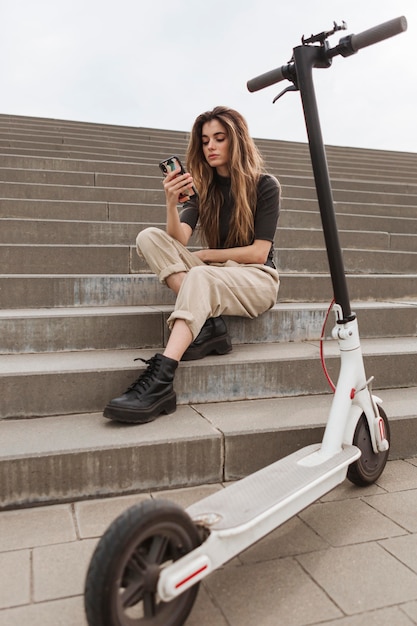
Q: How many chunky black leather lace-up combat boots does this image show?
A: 2